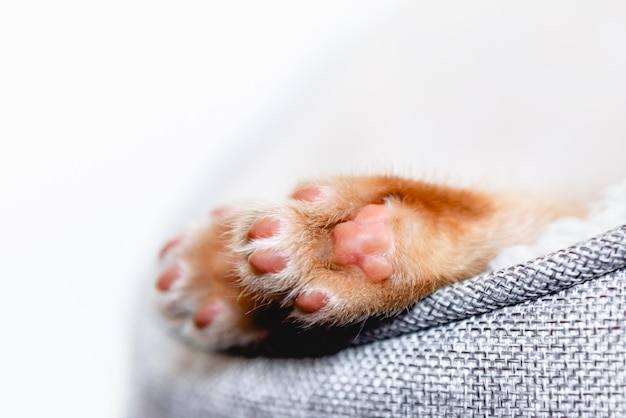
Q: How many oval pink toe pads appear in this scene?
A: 8